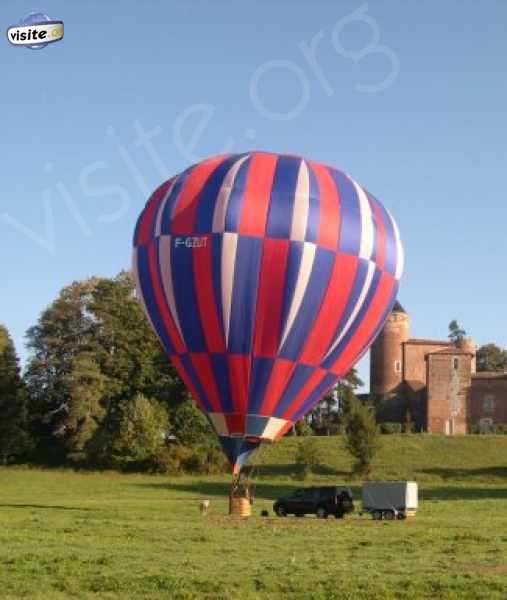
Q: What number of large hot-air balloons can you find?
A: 1